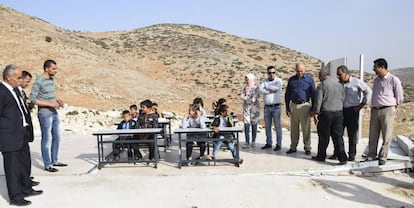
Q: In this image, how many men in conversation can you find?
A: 2